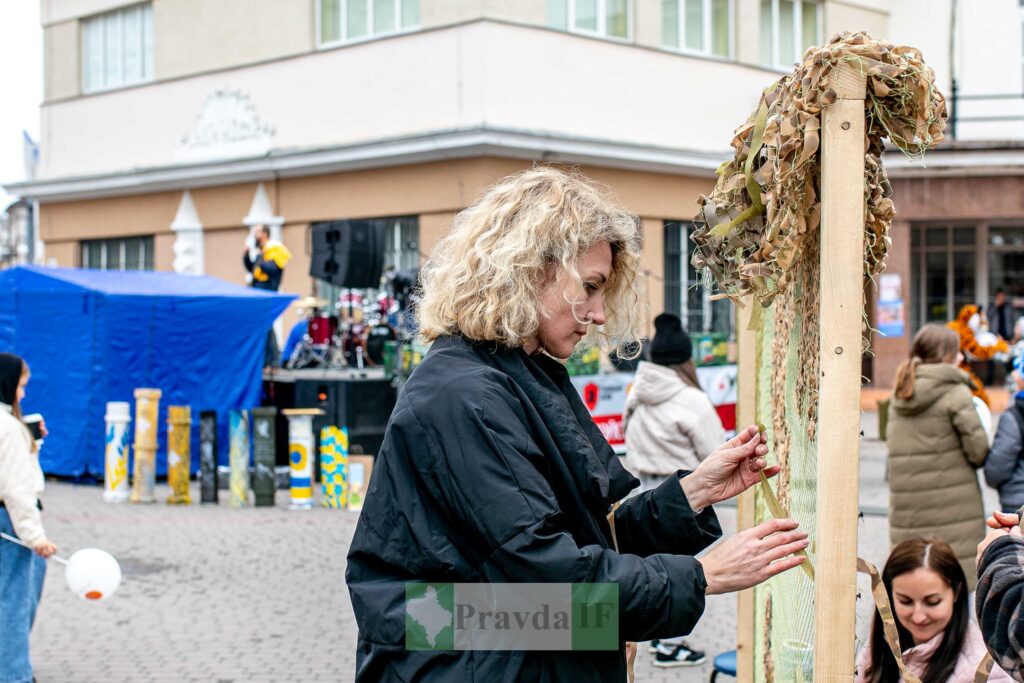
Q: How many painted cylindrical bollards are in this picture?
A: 8